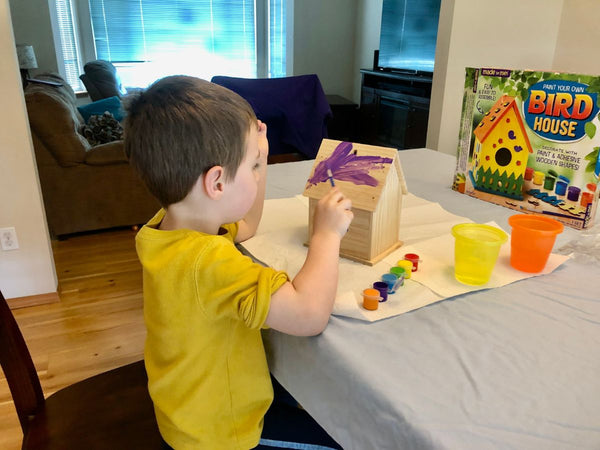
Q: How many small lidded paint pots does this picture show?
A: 6